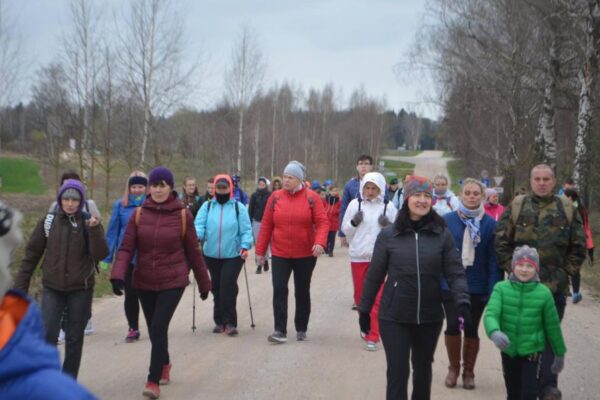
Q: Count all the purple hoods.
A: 1